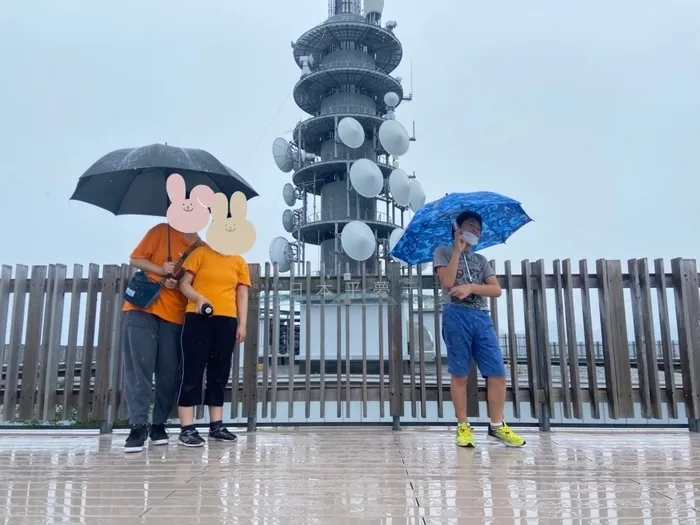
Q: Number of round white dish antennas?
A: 12